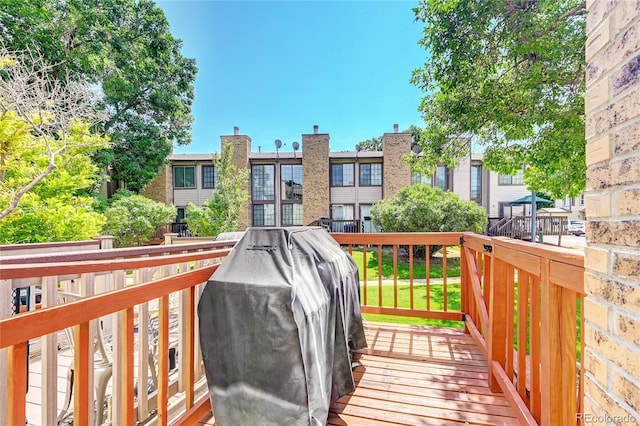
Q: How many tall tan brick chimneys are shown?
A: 3